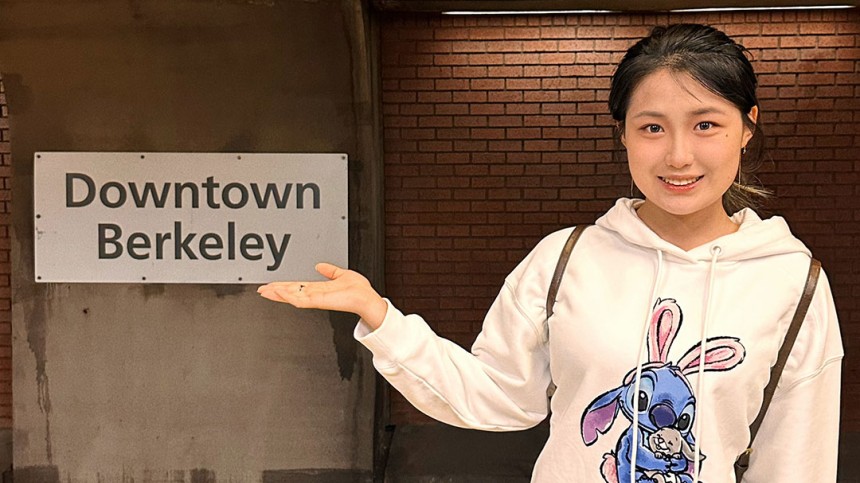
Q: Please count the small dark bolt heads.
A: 9